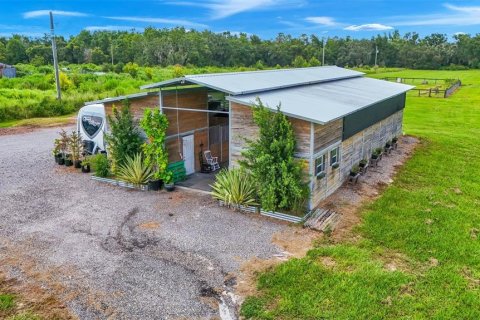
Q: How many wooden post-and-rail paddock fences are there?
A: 1